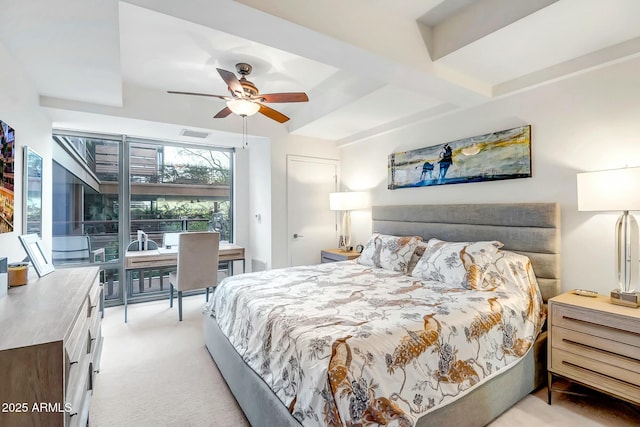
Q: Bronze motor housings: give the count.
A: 1